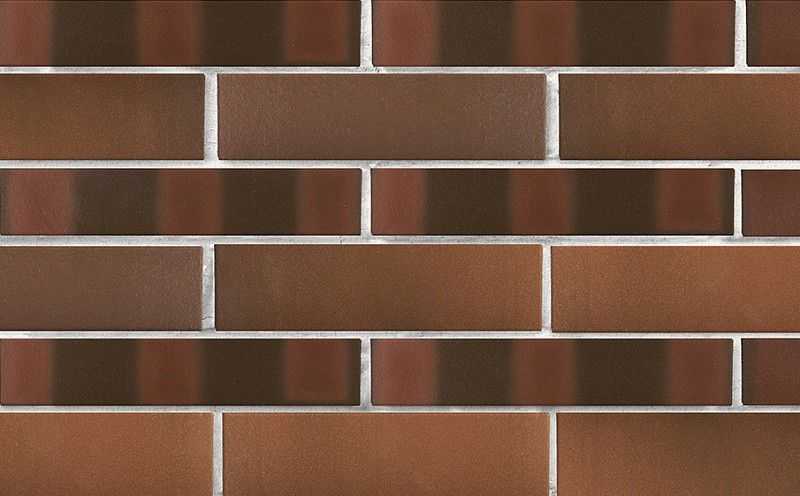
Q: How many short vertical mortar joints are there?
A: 12